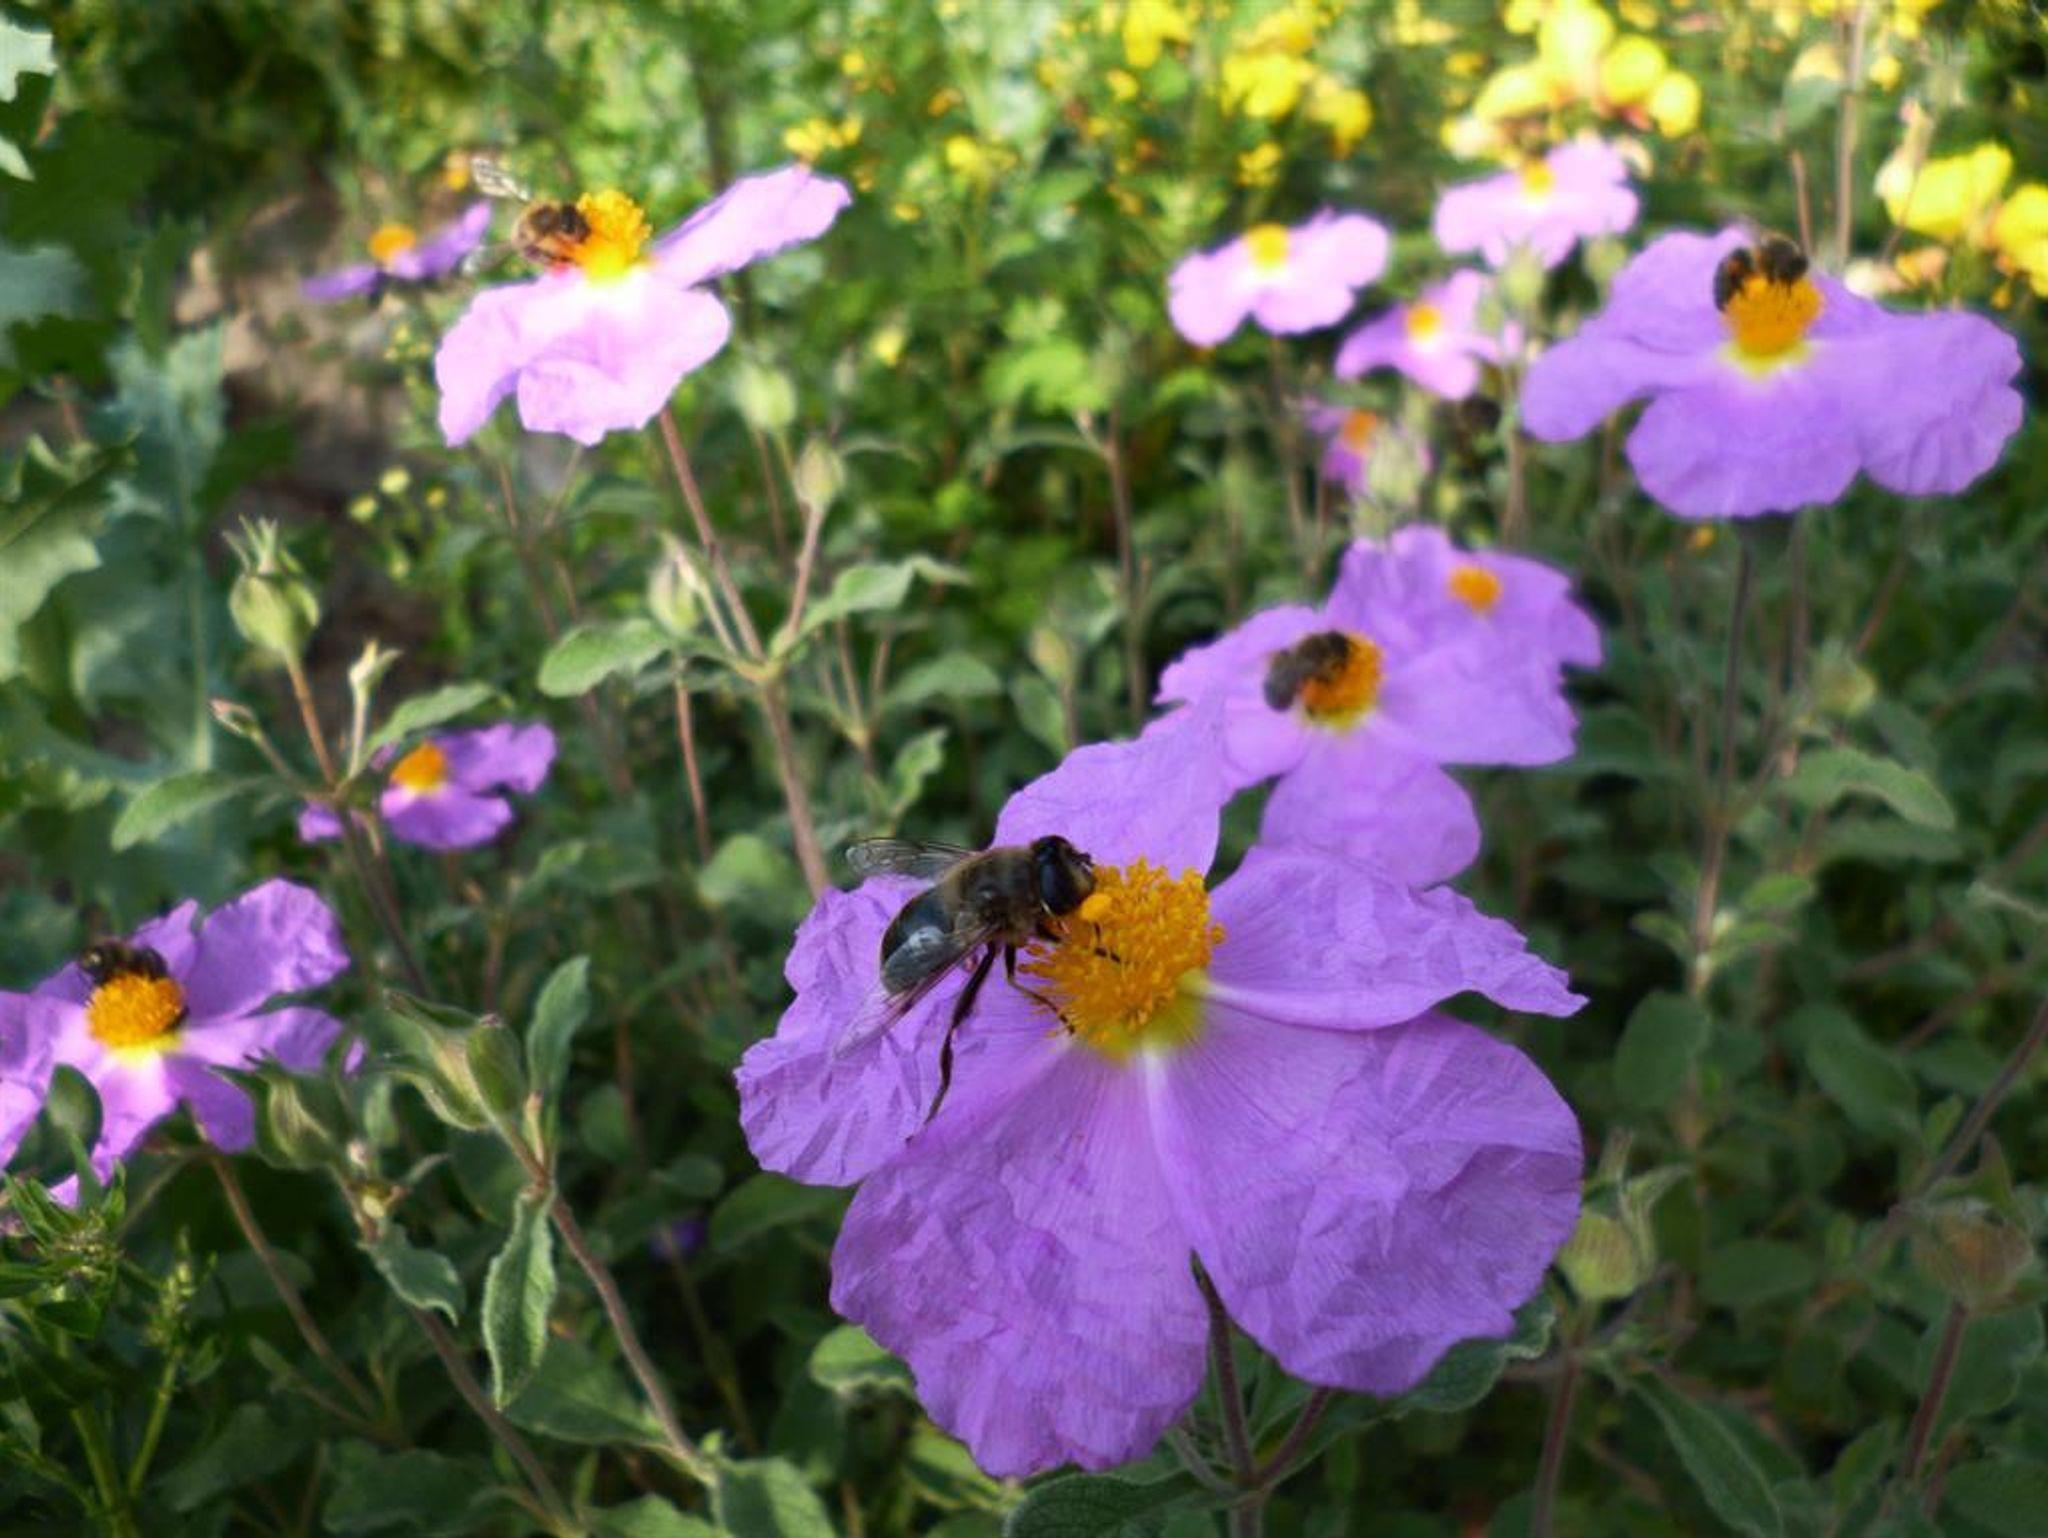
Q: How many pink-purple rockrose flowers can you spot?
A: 12